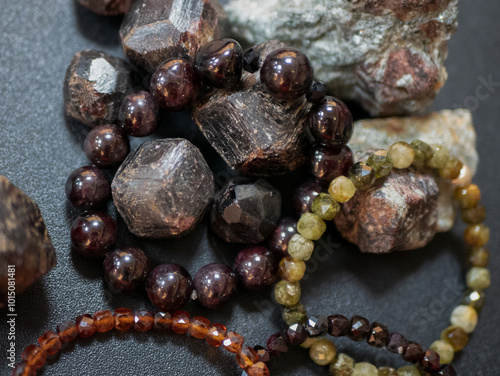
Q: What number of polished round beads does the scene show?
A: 15